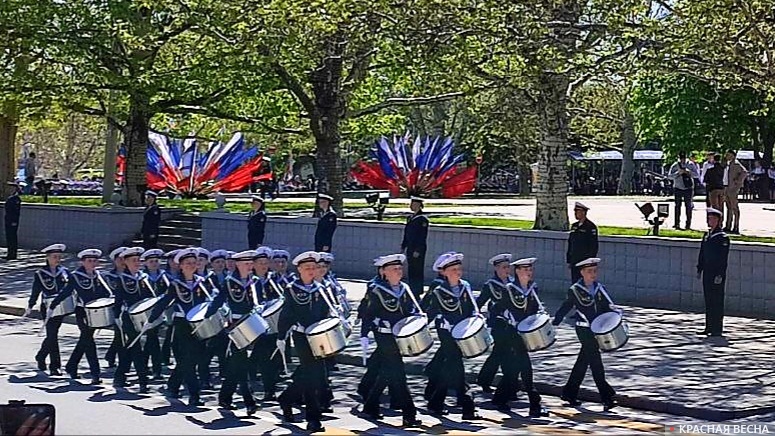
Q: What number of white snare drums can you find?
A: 11